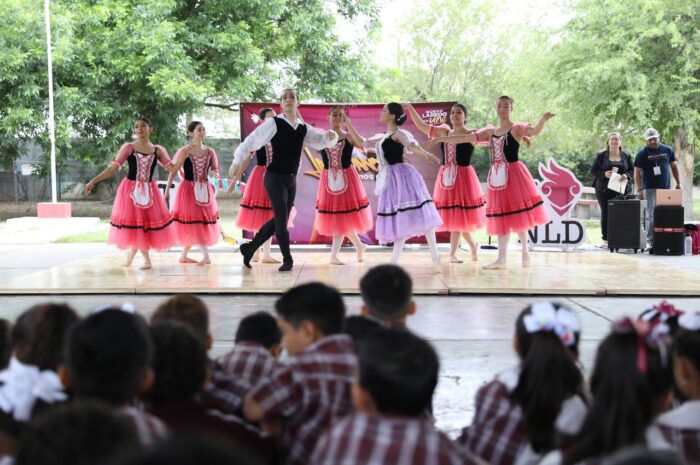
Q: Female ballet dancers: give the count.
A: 7